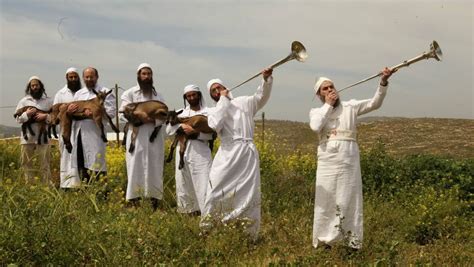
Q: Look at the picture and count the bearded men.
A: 7